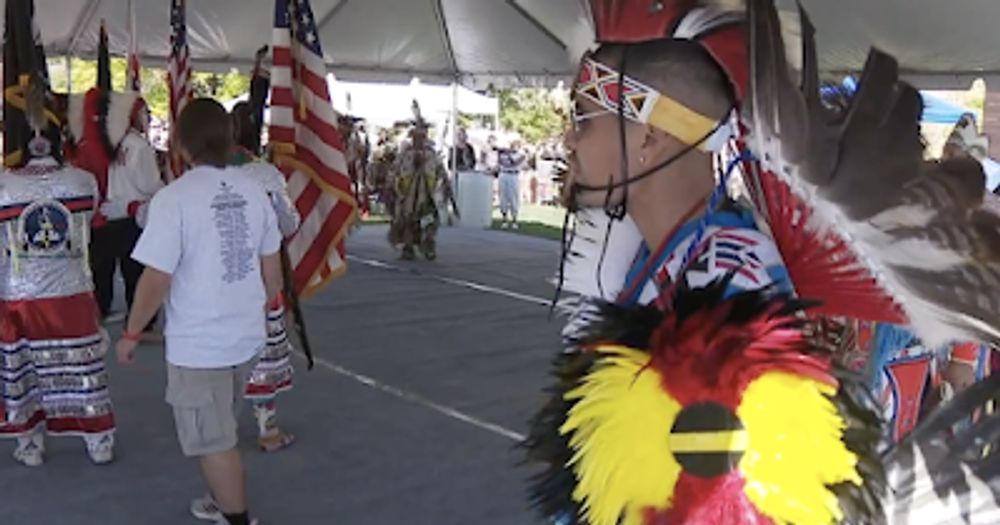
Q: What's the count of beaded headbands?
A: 1